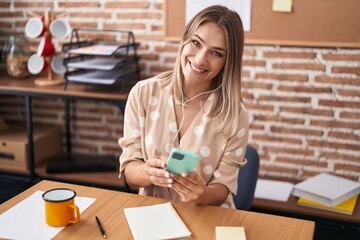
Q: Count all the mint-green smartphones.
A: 1